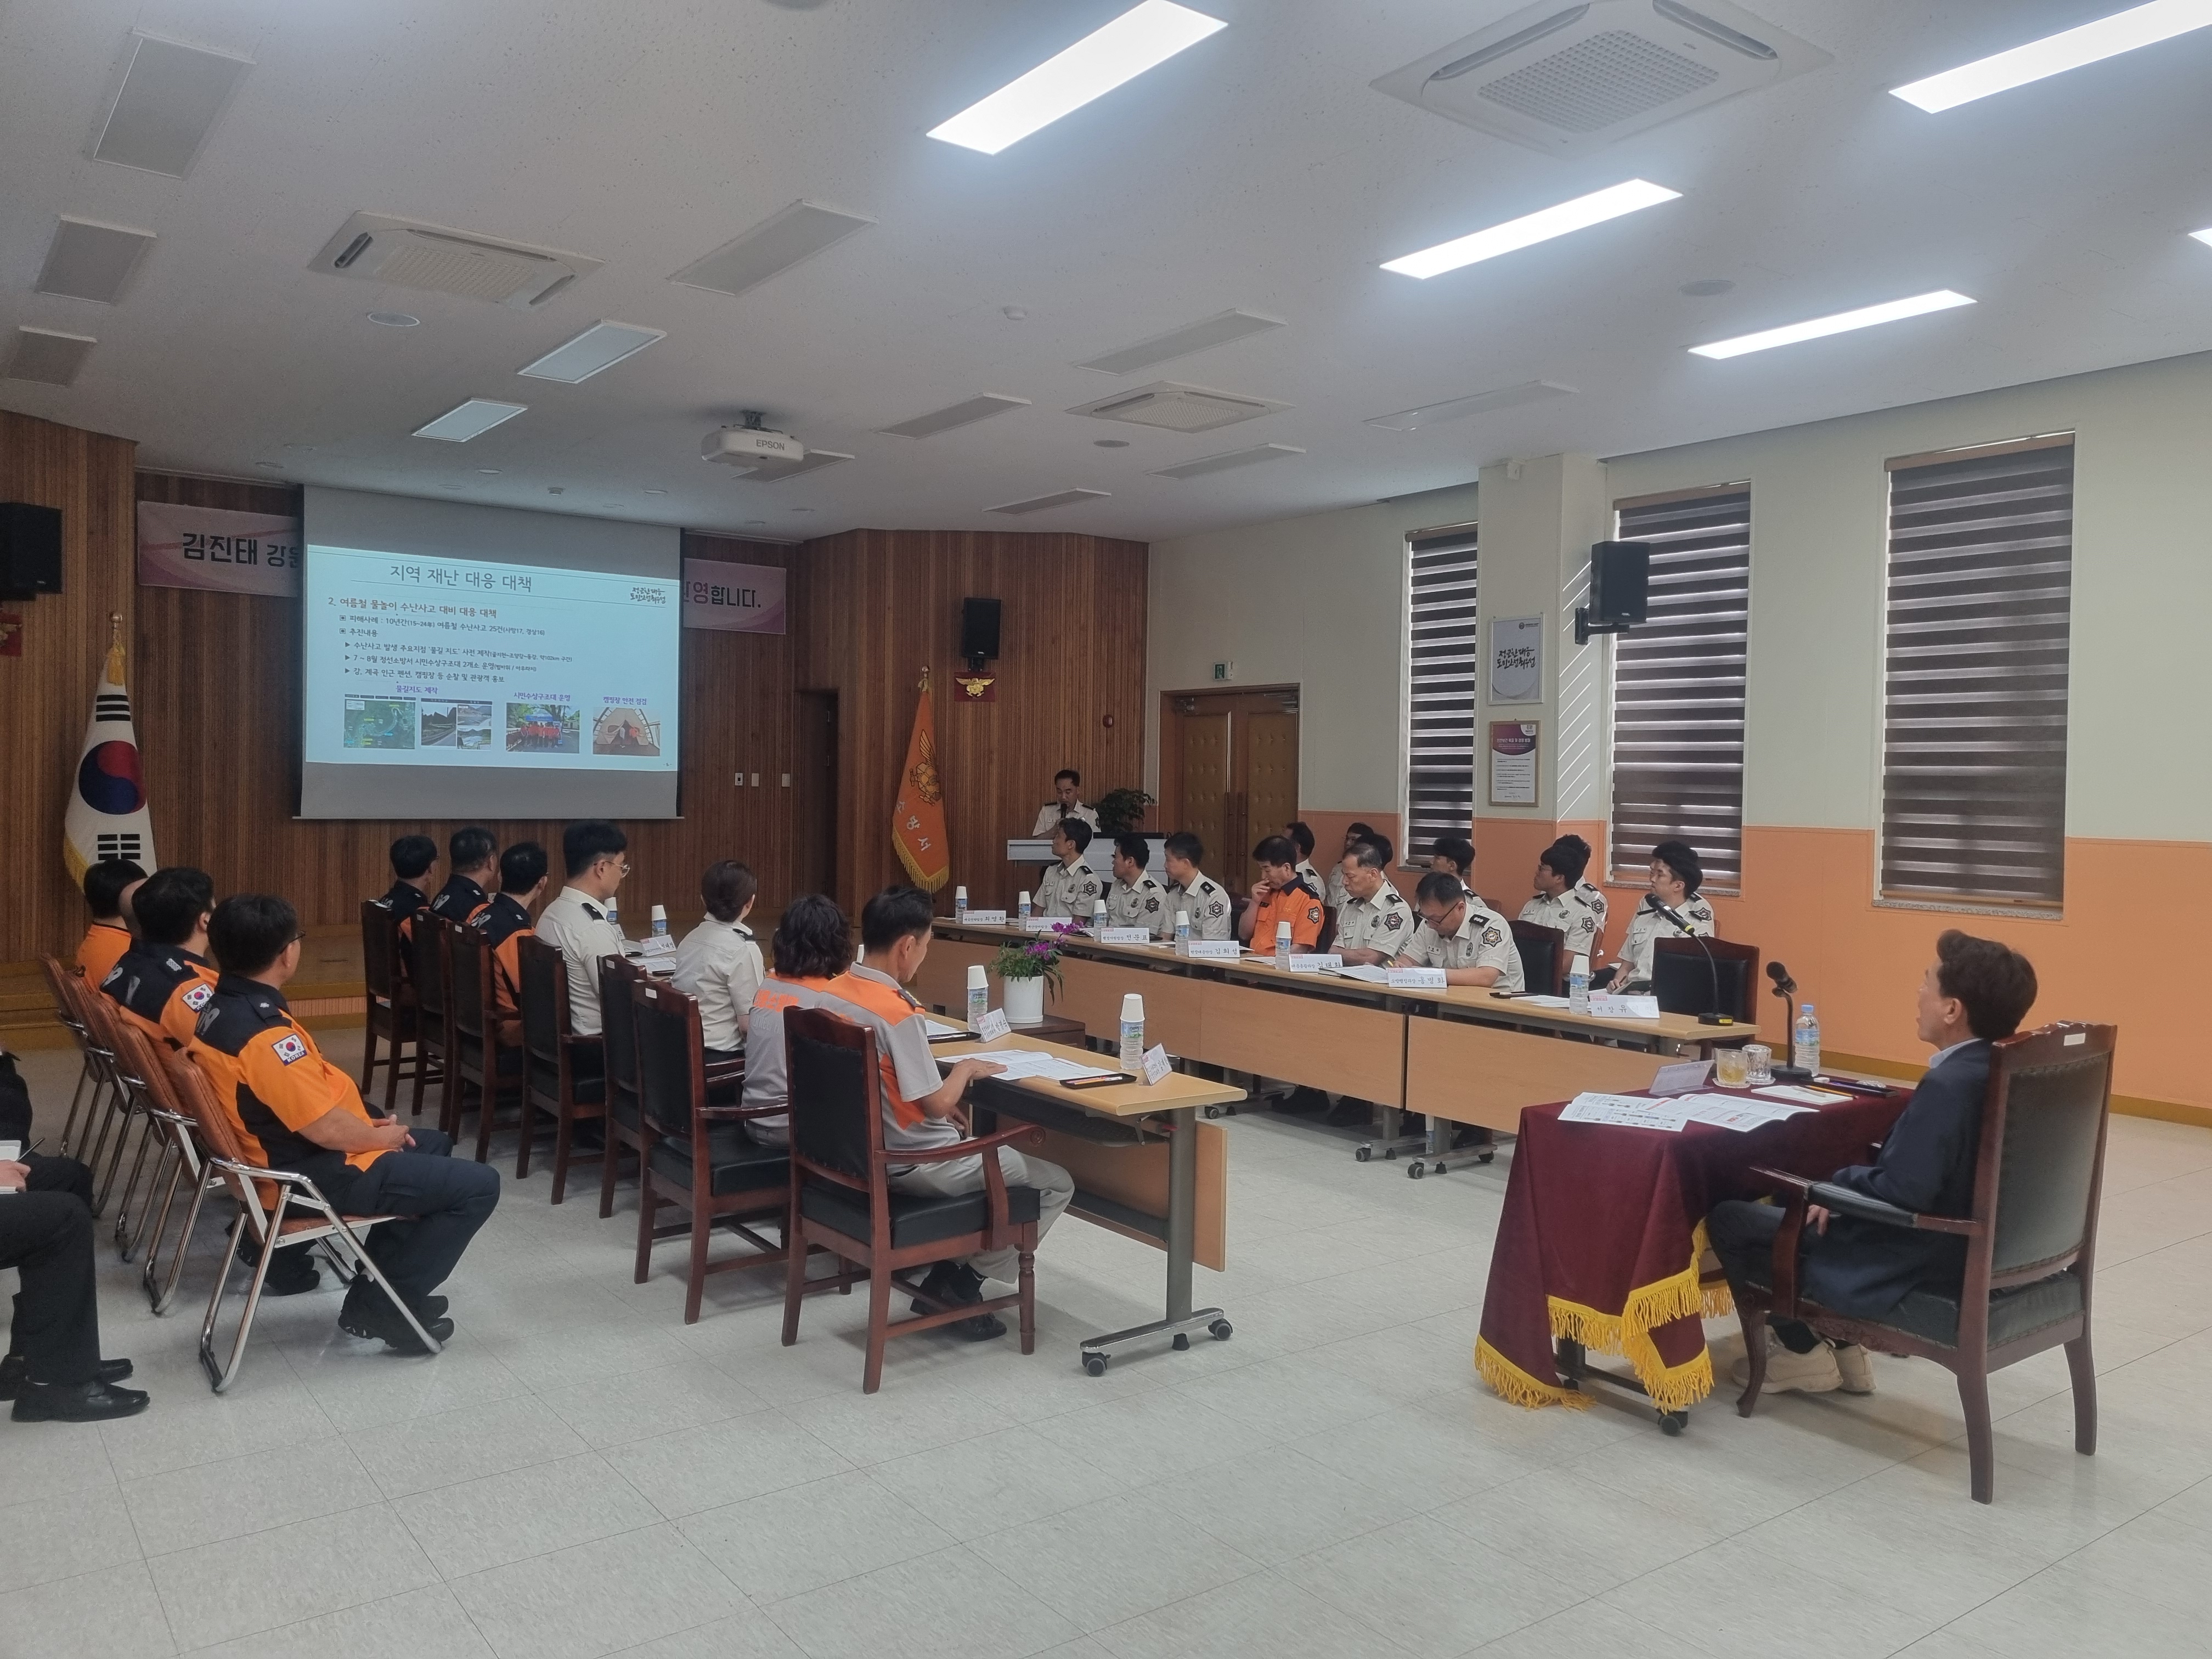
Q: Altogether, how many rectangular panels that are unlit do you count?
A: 12